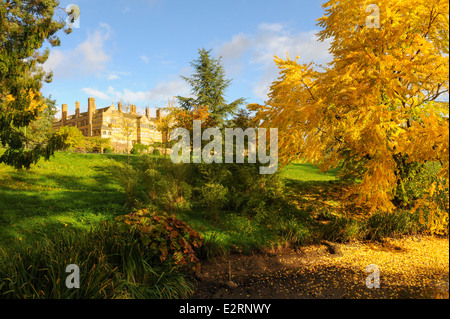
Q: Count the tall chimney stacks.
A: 7